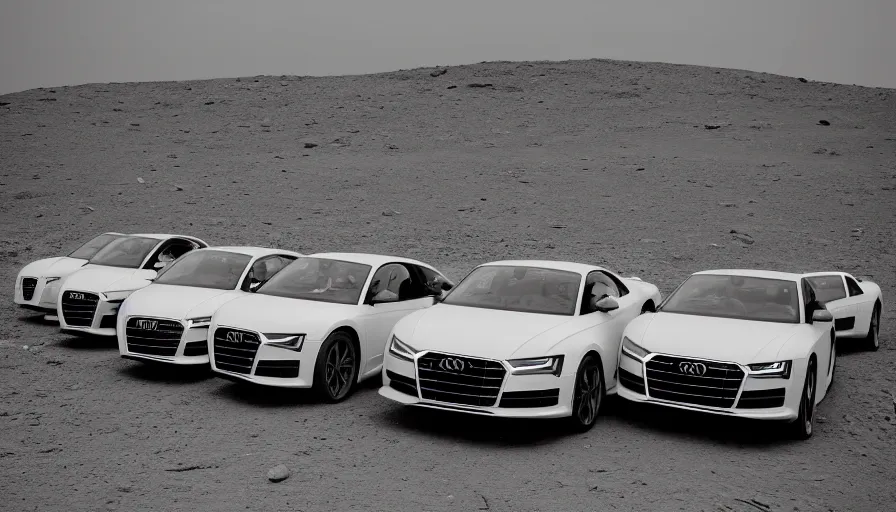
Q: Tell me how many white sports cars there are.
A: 7